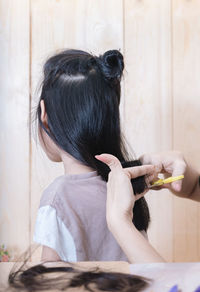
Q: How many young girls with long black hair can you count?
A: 1